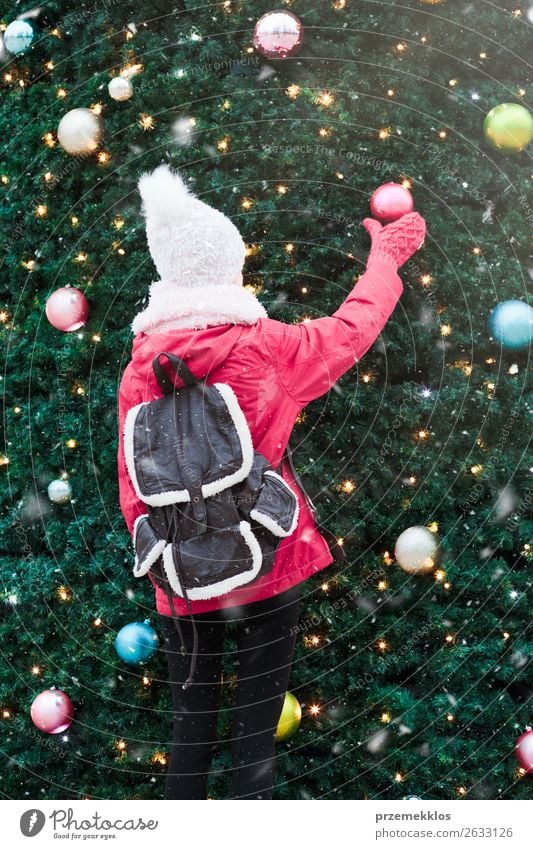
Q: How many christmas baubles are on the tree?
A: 14